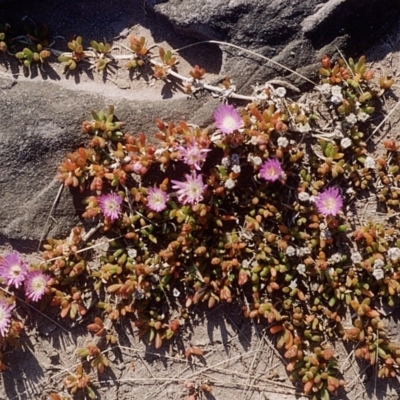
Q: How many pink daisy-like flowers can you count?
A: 10